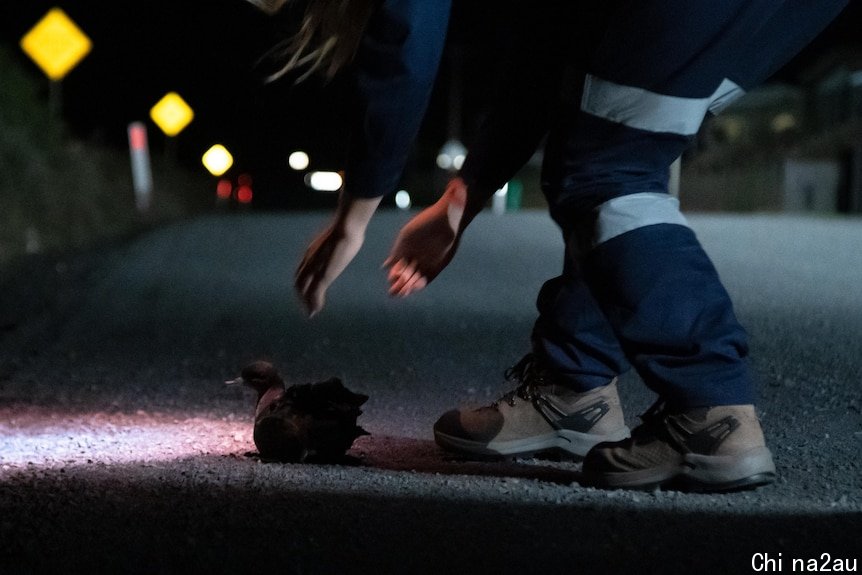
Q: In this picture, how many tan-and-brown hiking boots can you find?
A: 2